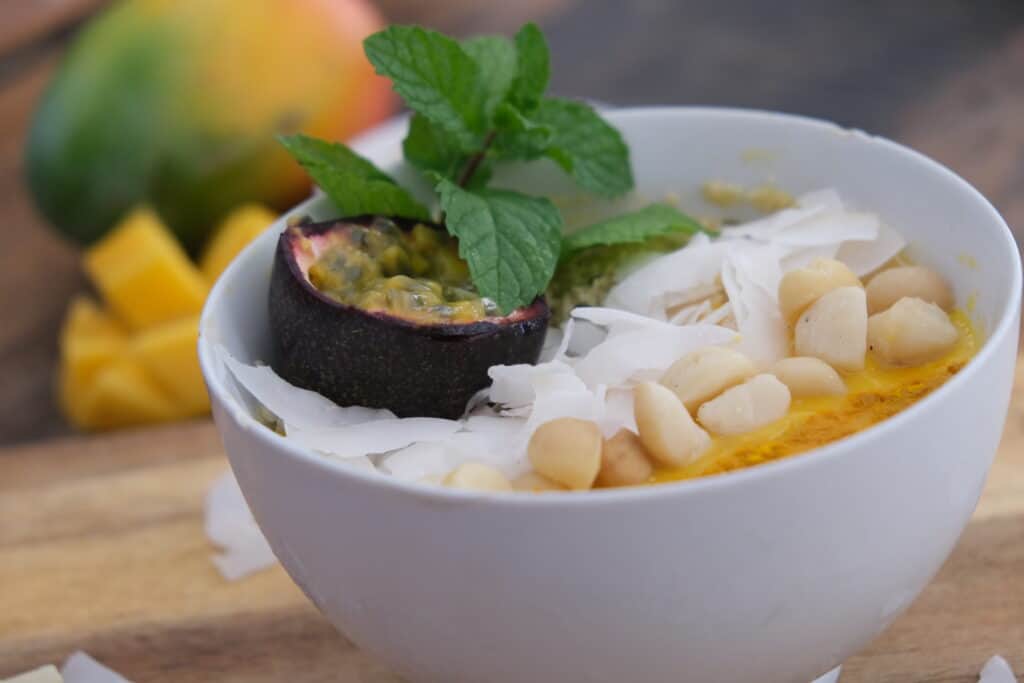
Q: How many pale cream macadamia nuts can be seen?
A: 12